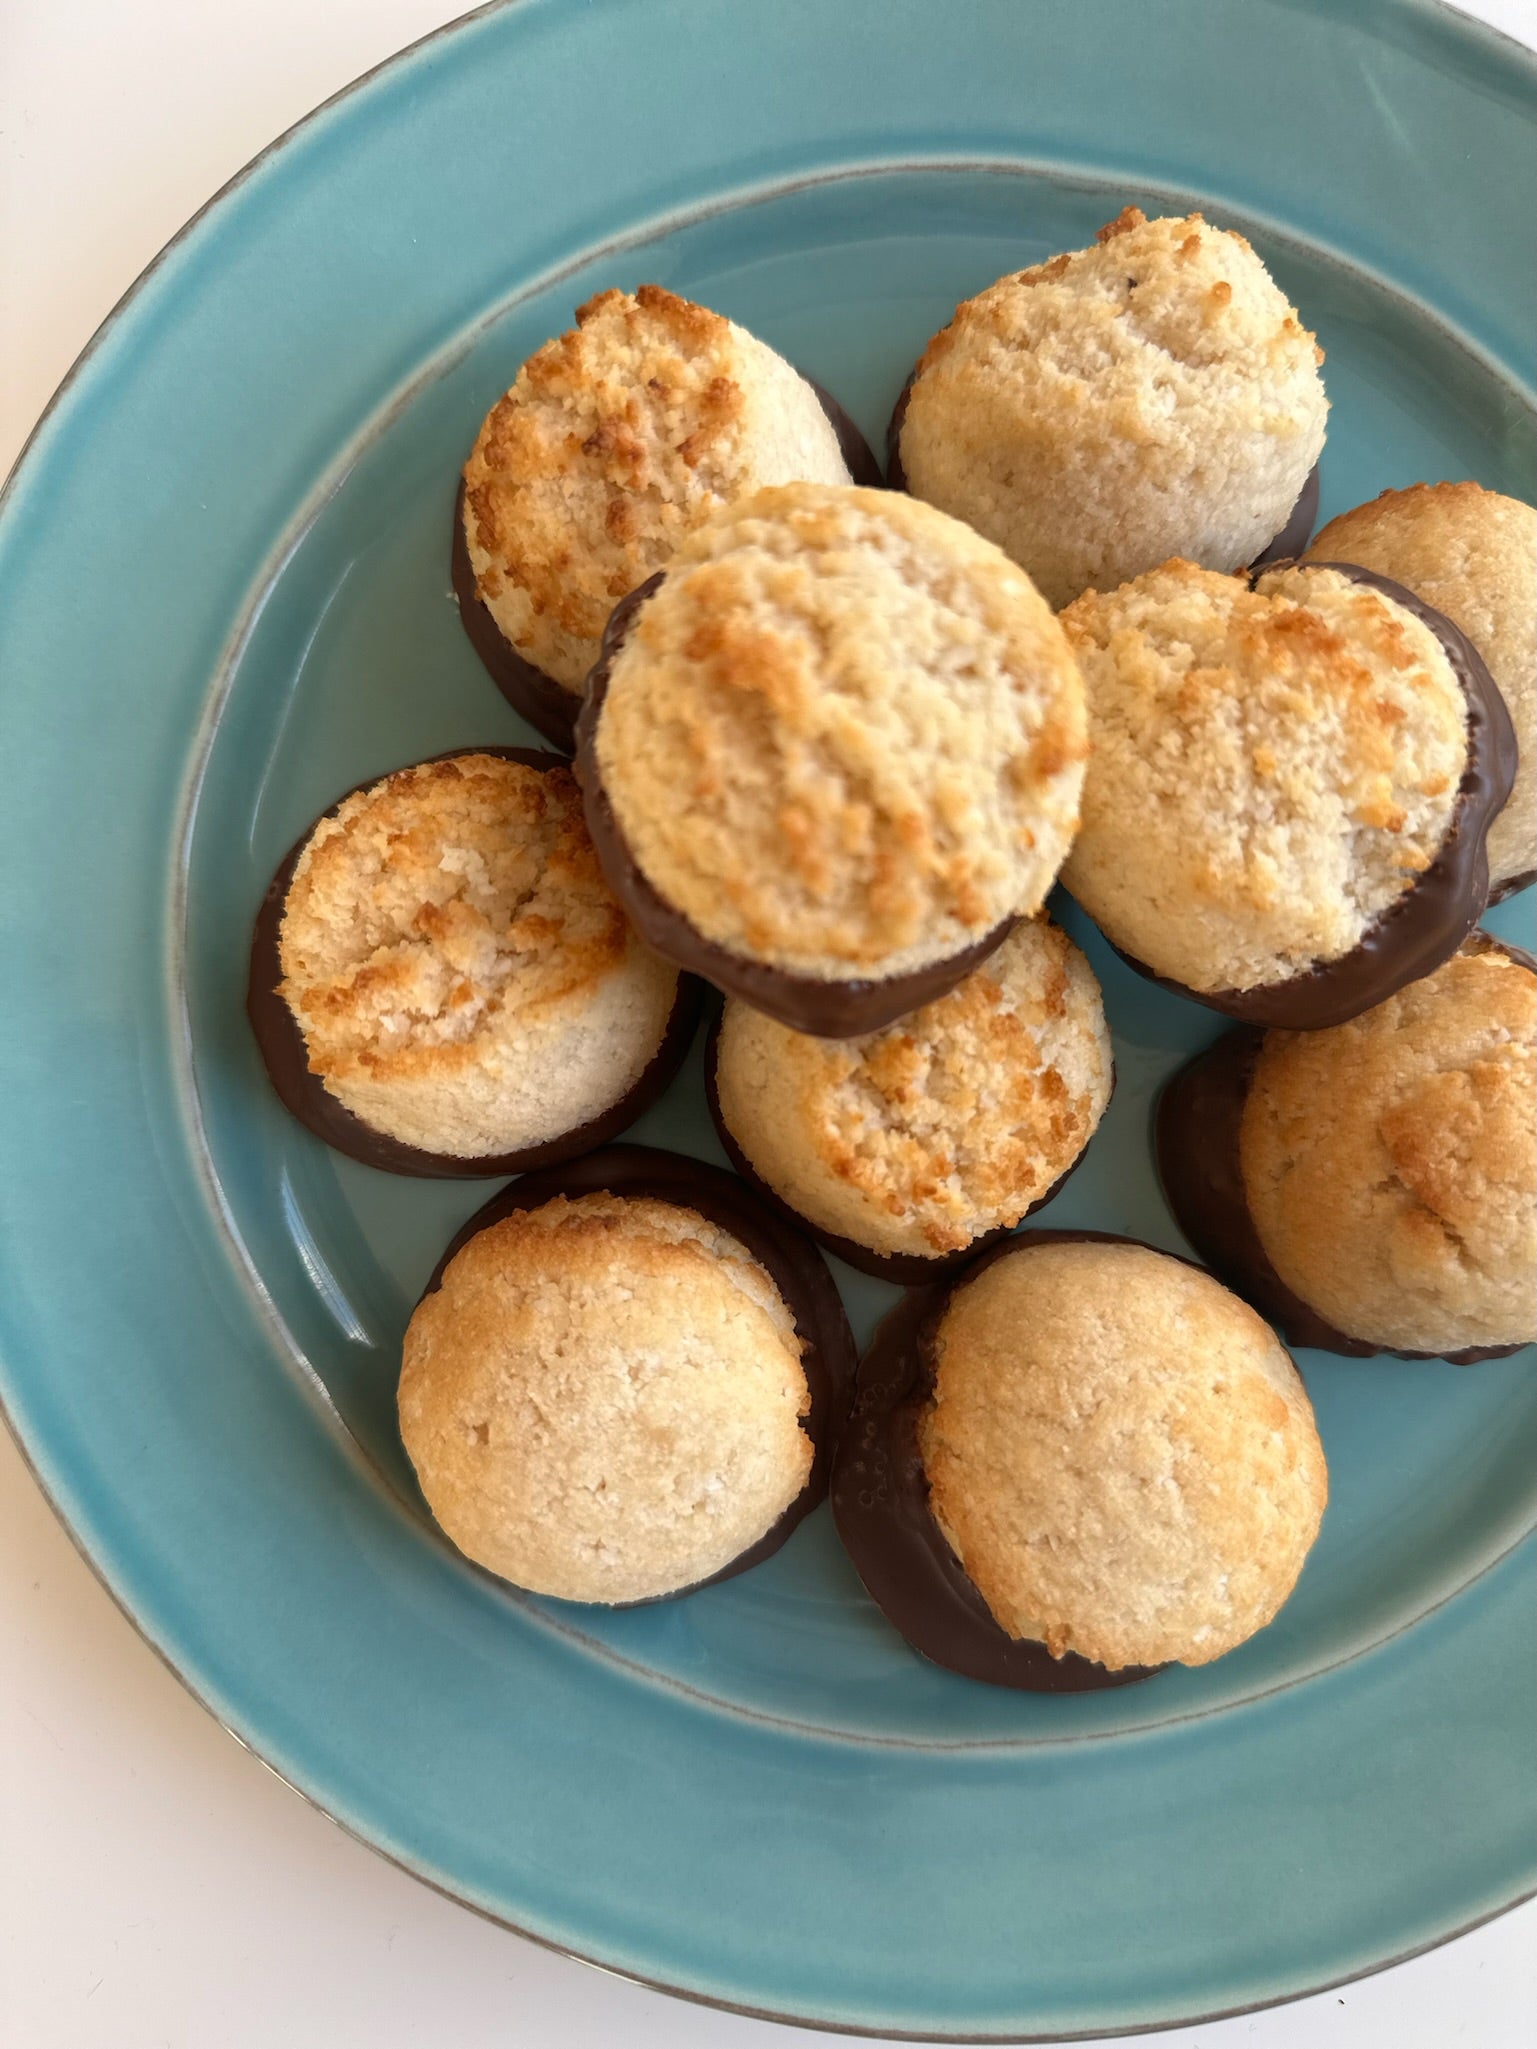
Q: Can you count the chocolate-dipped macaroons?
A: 10